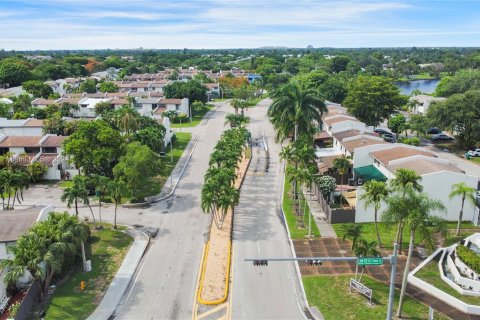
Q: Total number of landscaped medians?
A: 1